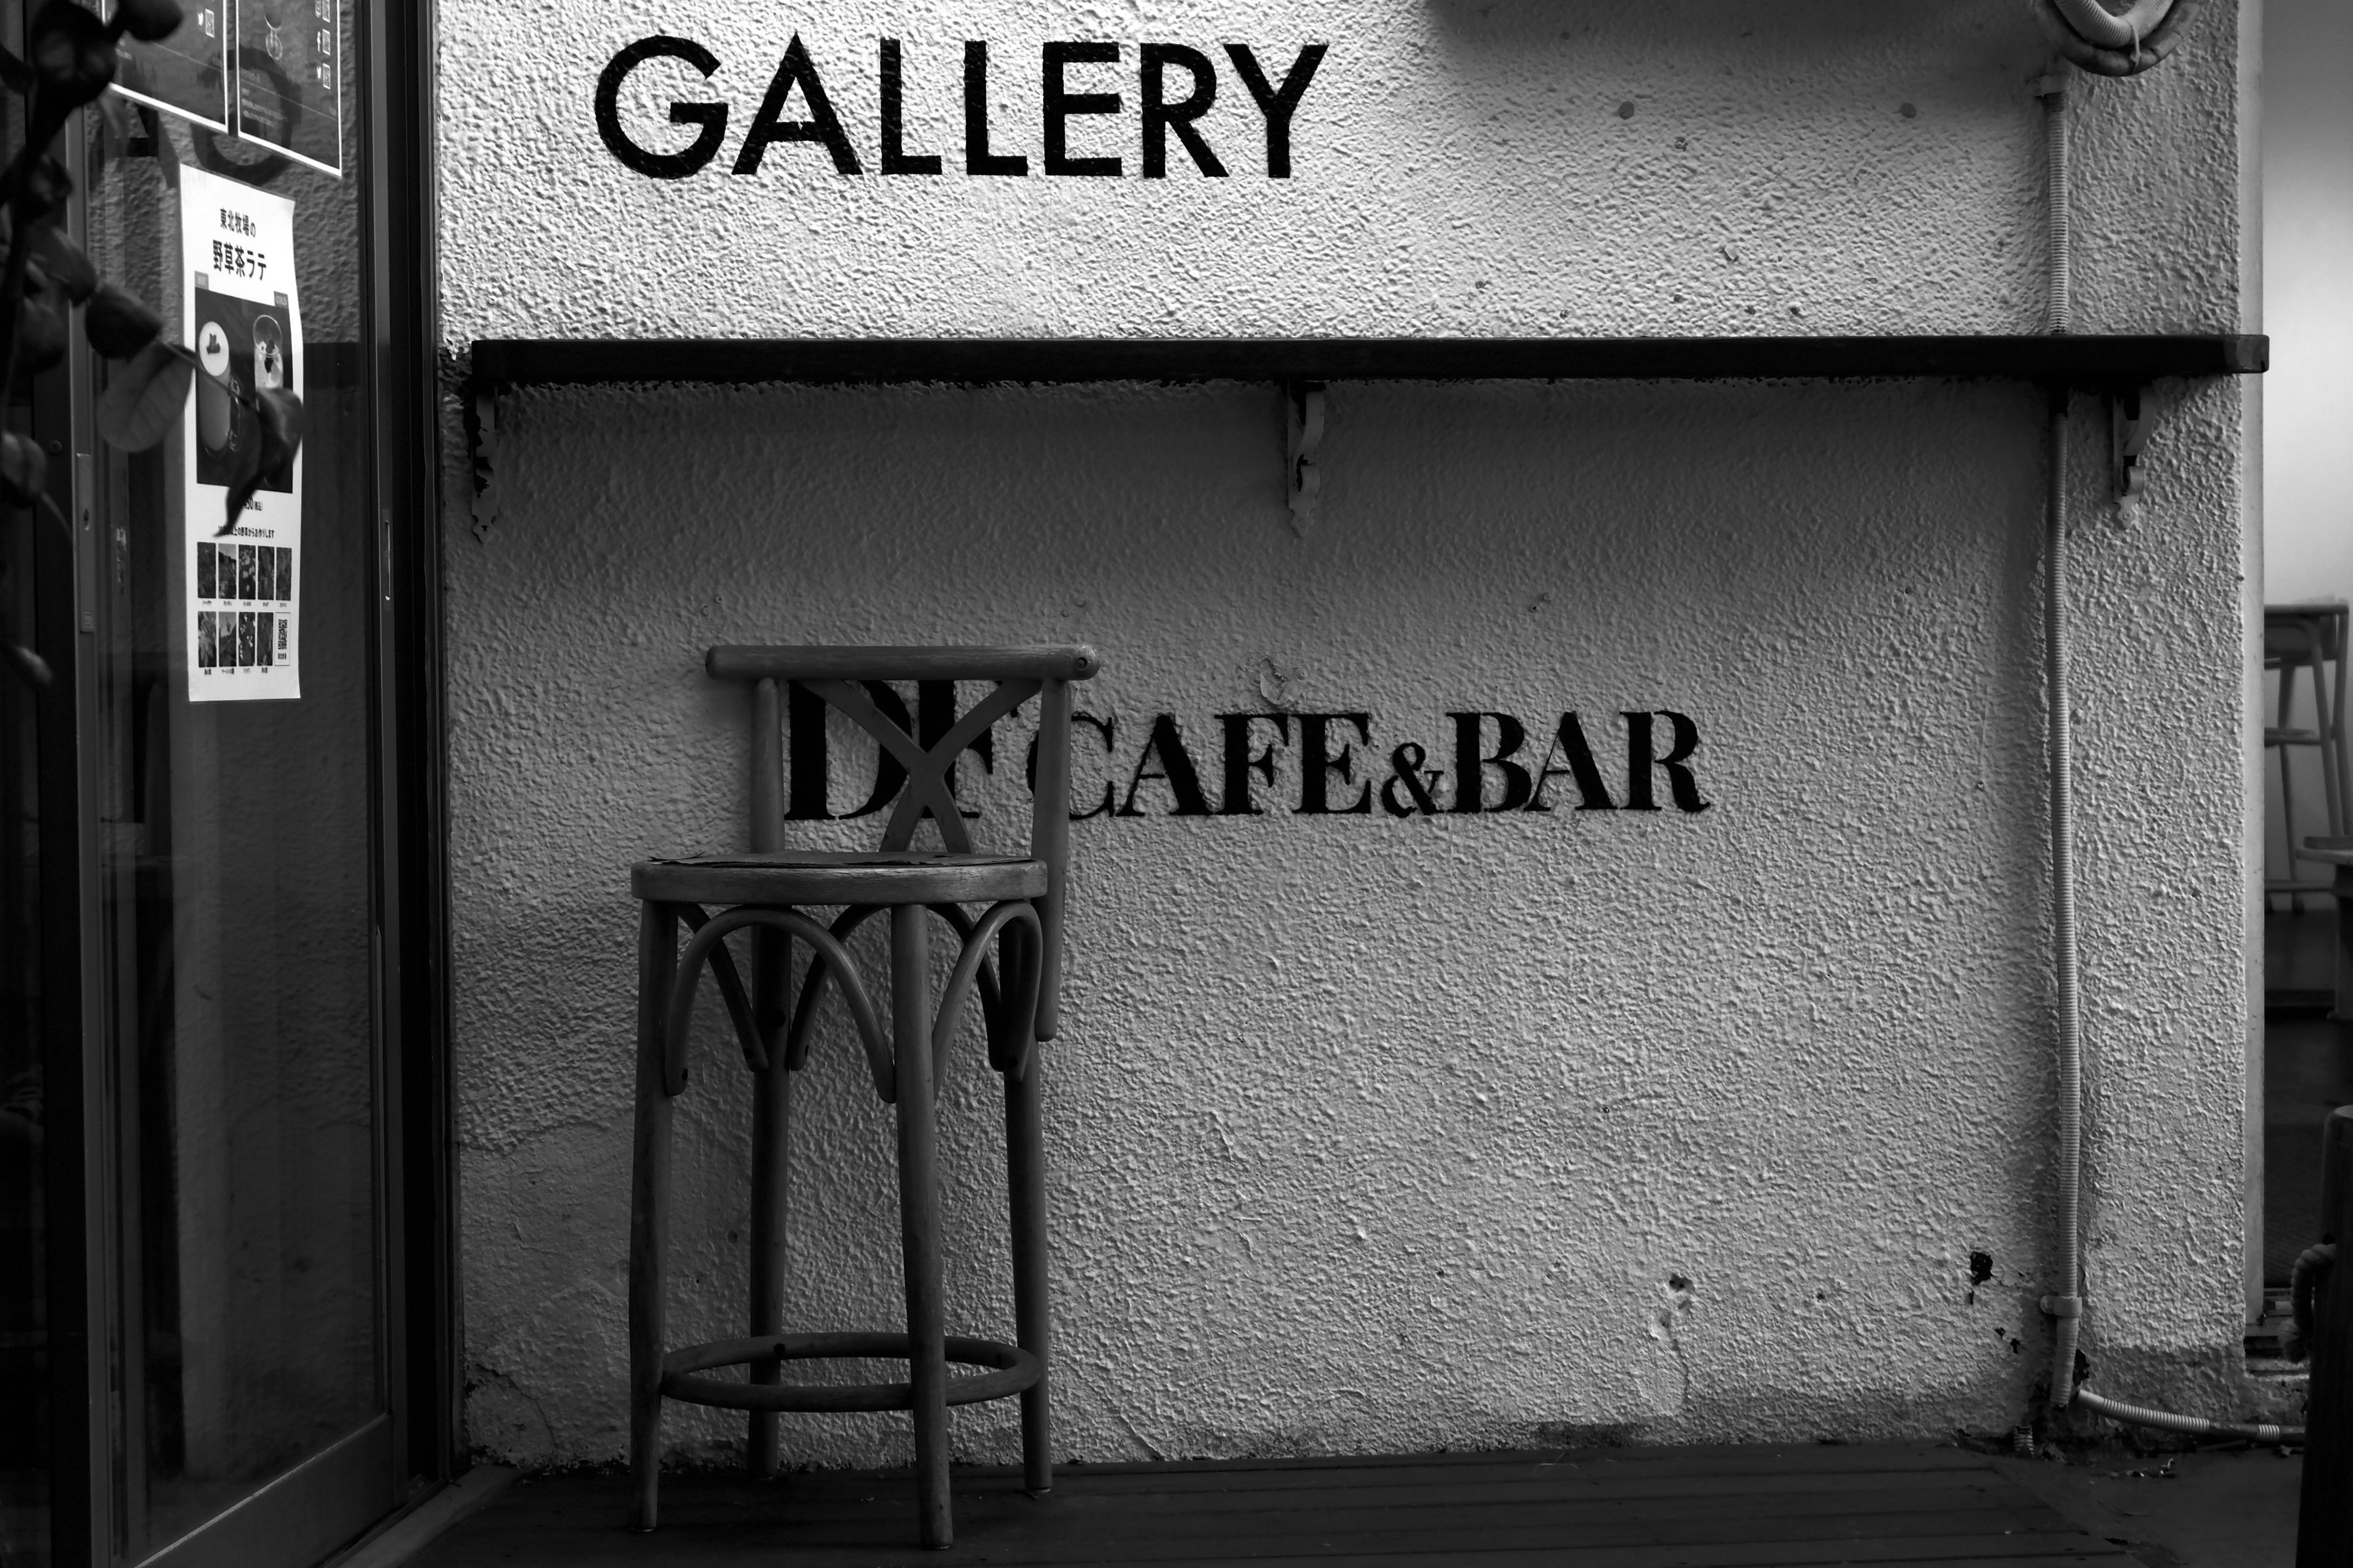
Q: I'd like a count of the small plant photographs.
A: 9